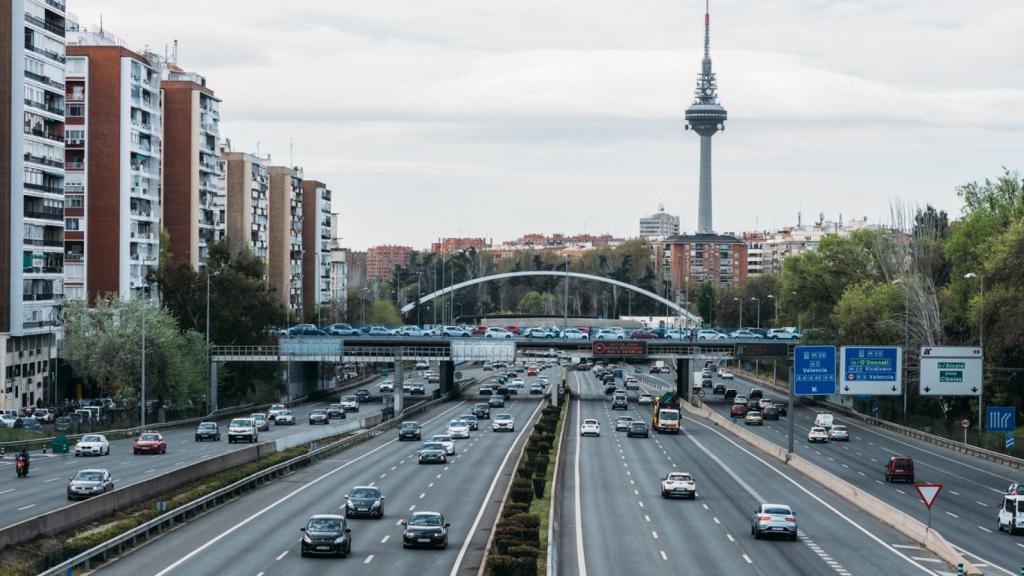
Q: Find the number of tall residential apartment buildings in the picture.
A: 6